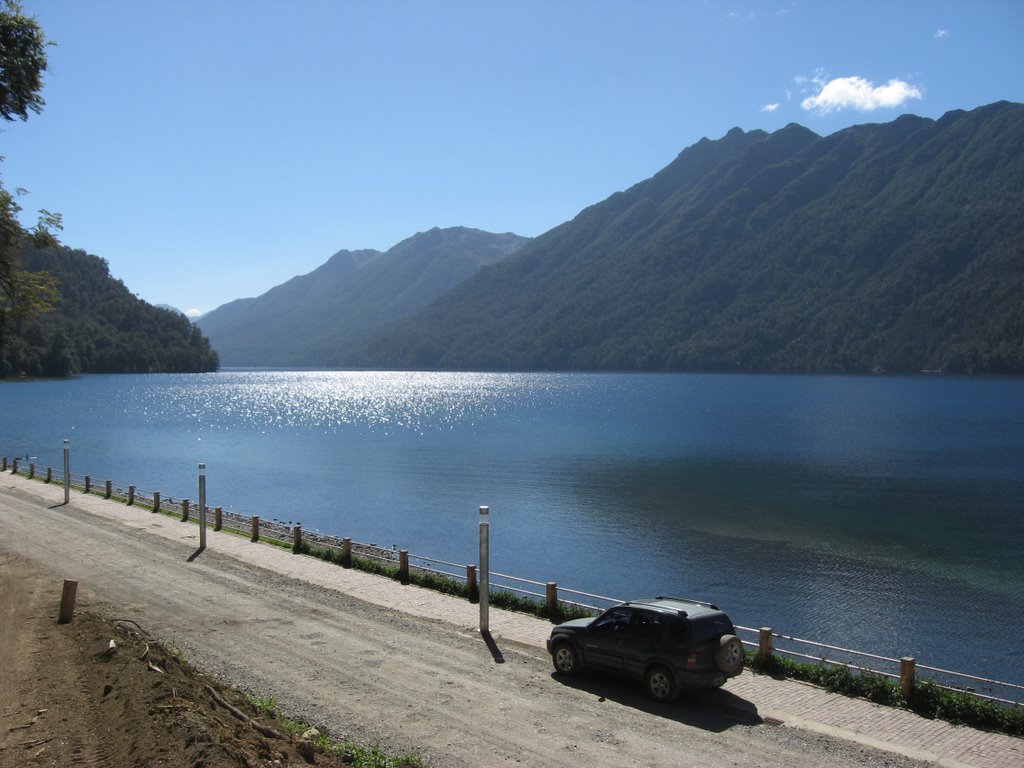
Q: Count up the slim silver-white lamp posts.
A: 3